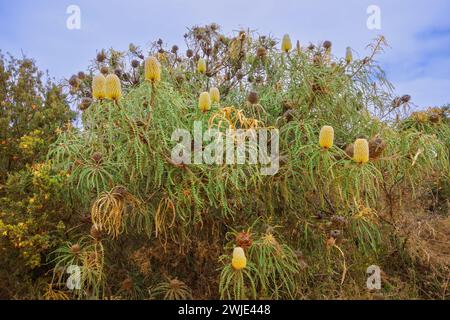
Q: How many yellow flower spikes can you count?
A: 11